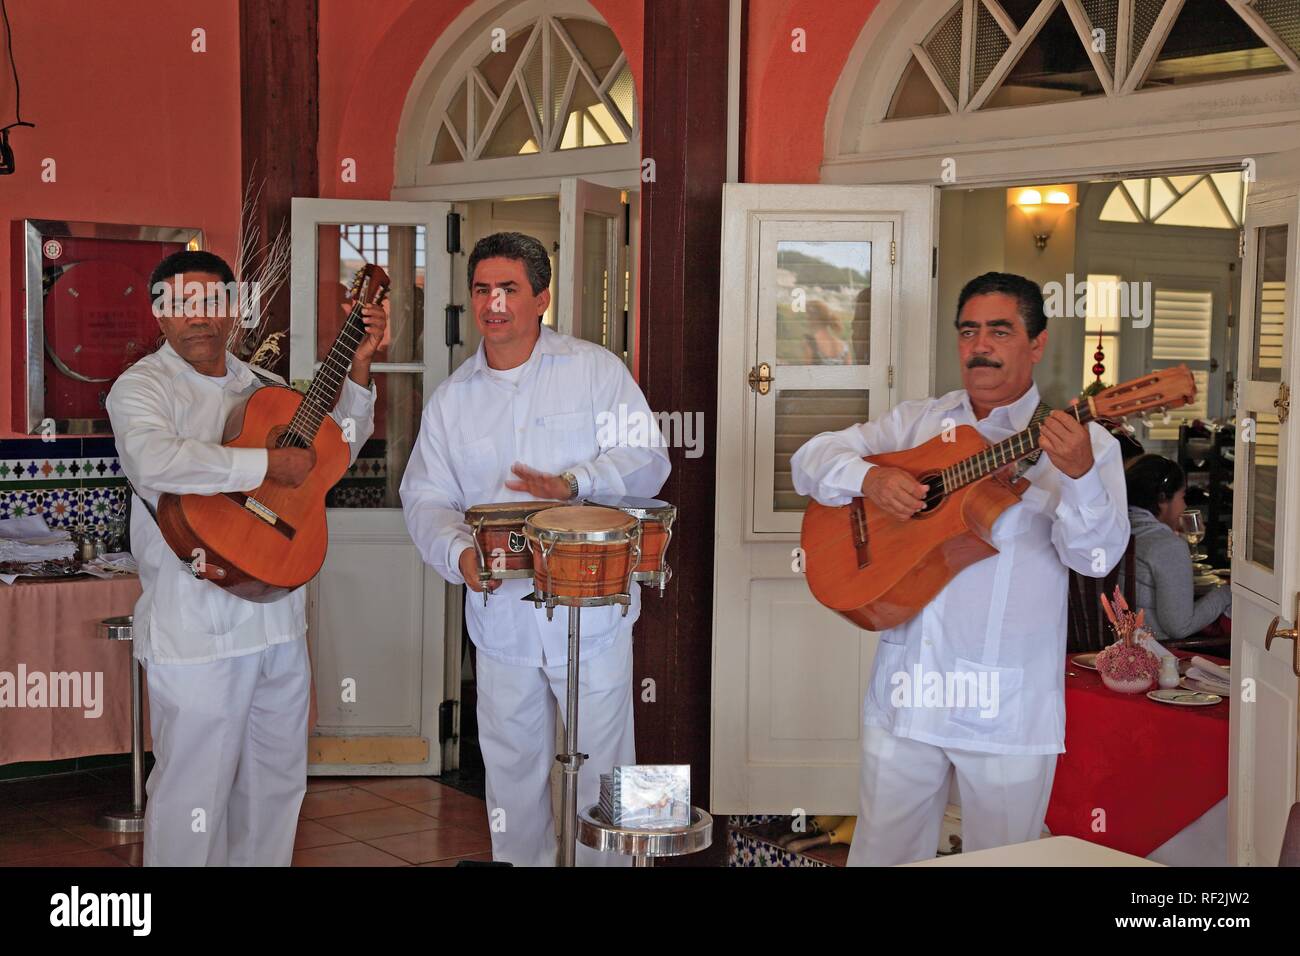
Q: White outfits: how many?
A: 3